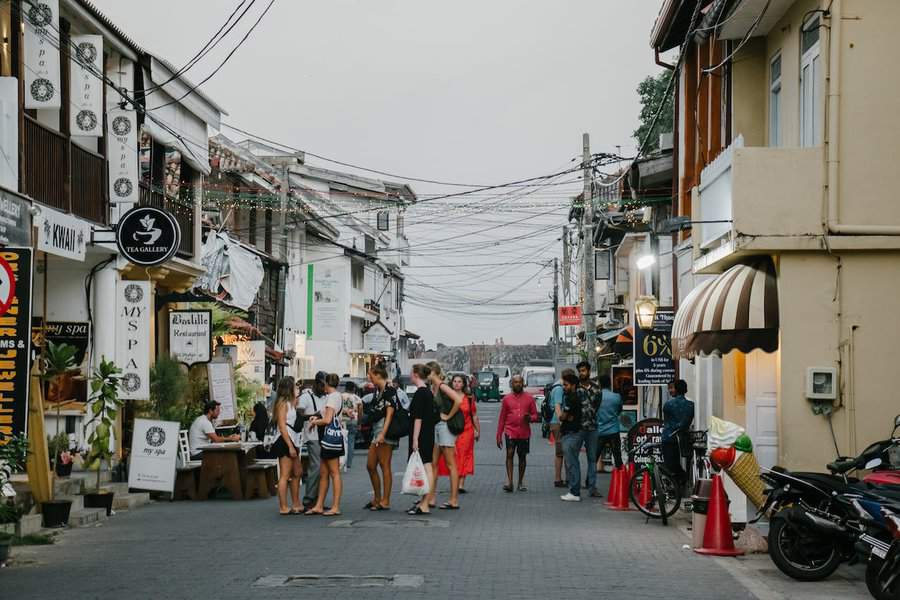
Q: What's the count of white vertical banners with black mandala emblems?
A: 4